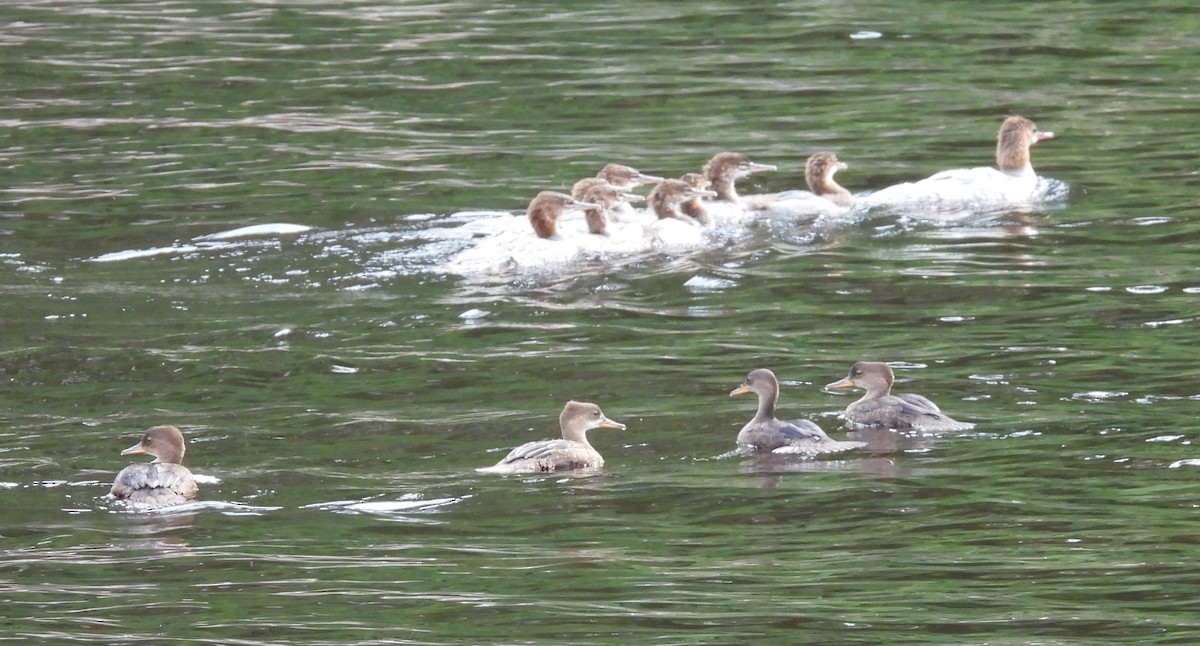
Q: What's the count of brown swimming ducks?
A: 4